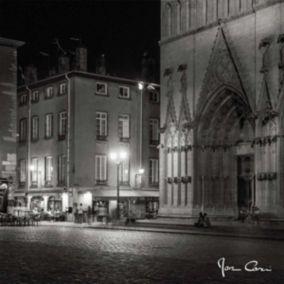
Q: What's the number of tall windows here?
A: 14